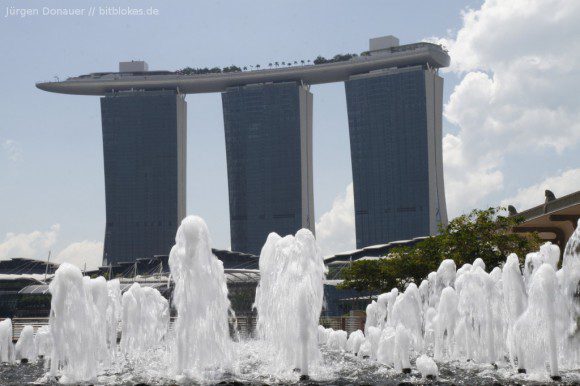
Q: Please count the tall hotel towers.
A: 3